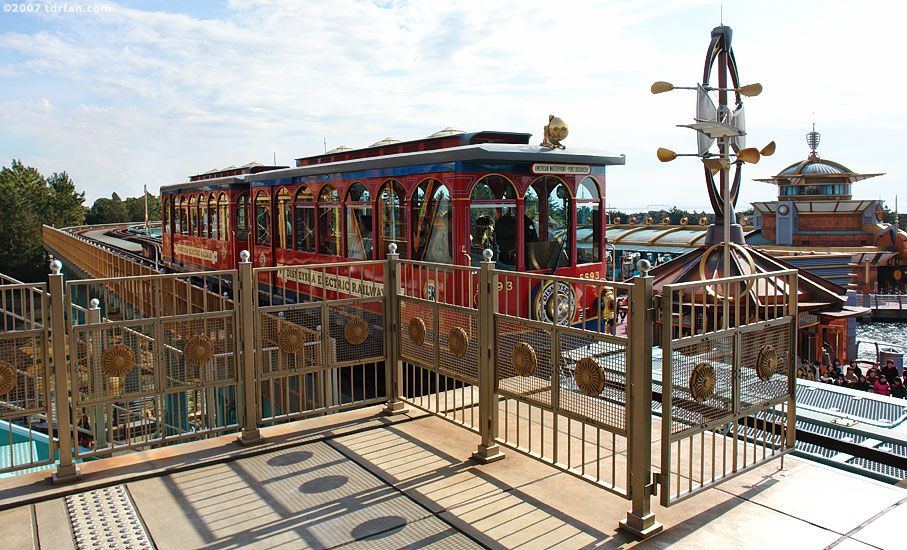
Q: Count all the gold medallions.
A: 11